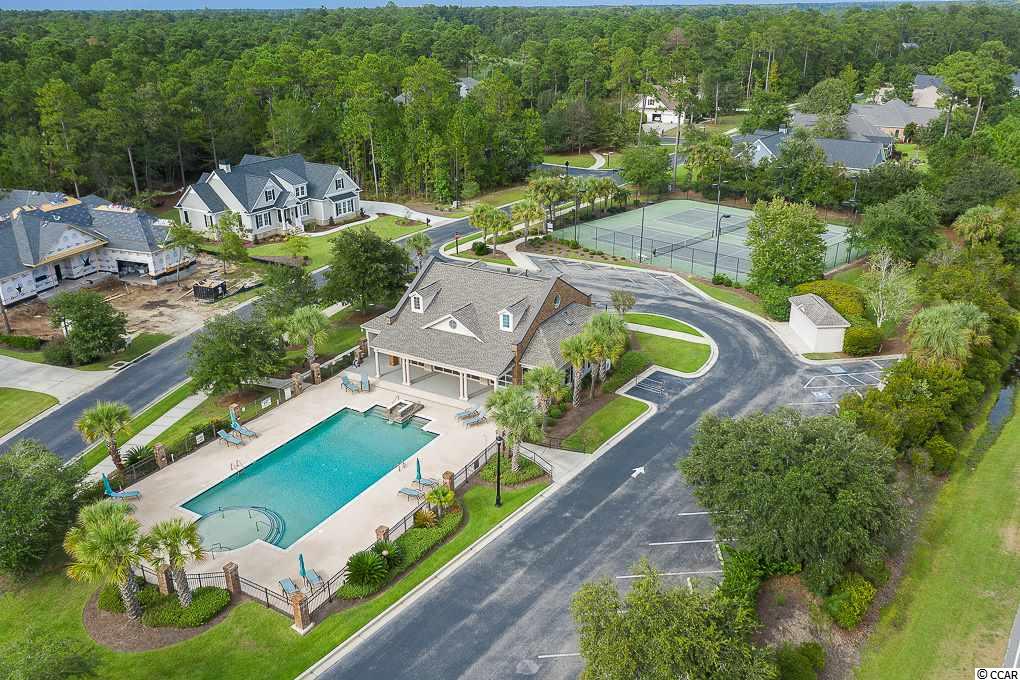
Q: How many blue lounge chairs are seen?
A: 11